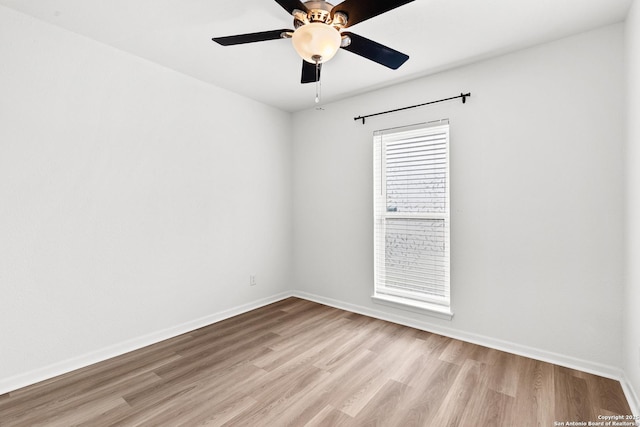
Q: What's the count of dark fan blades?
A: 5